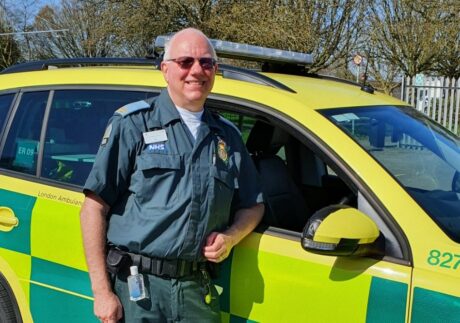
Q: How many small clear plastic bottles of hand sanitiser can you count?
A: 1